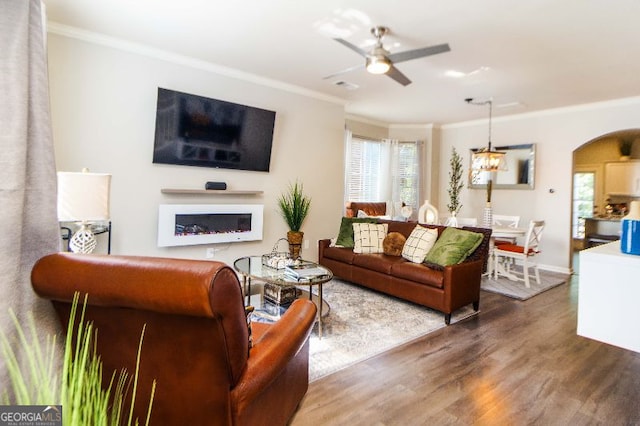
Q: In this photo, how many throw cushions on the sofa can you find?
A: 5